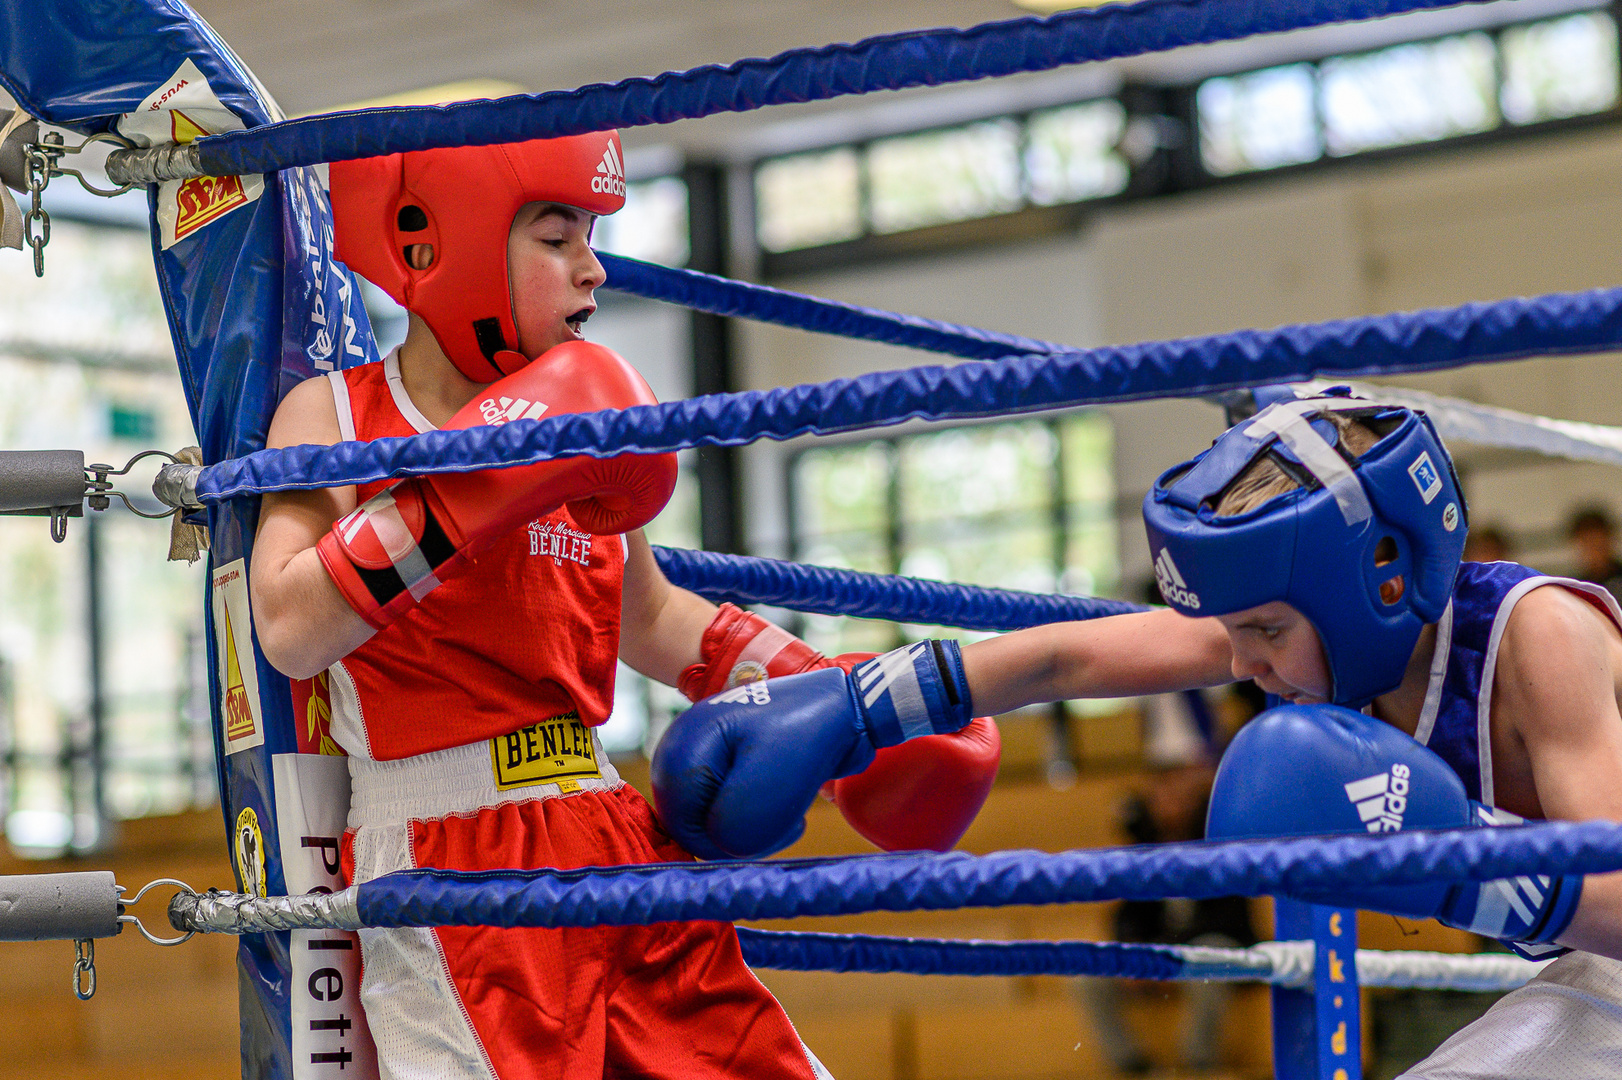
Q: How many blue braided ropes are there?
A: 6